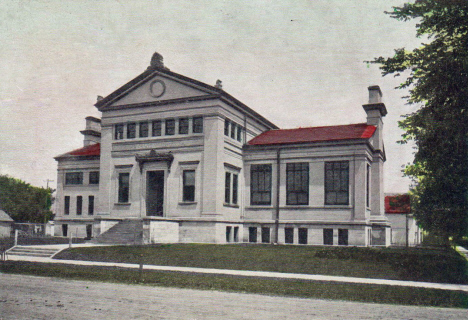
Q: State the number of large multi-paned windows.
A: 3